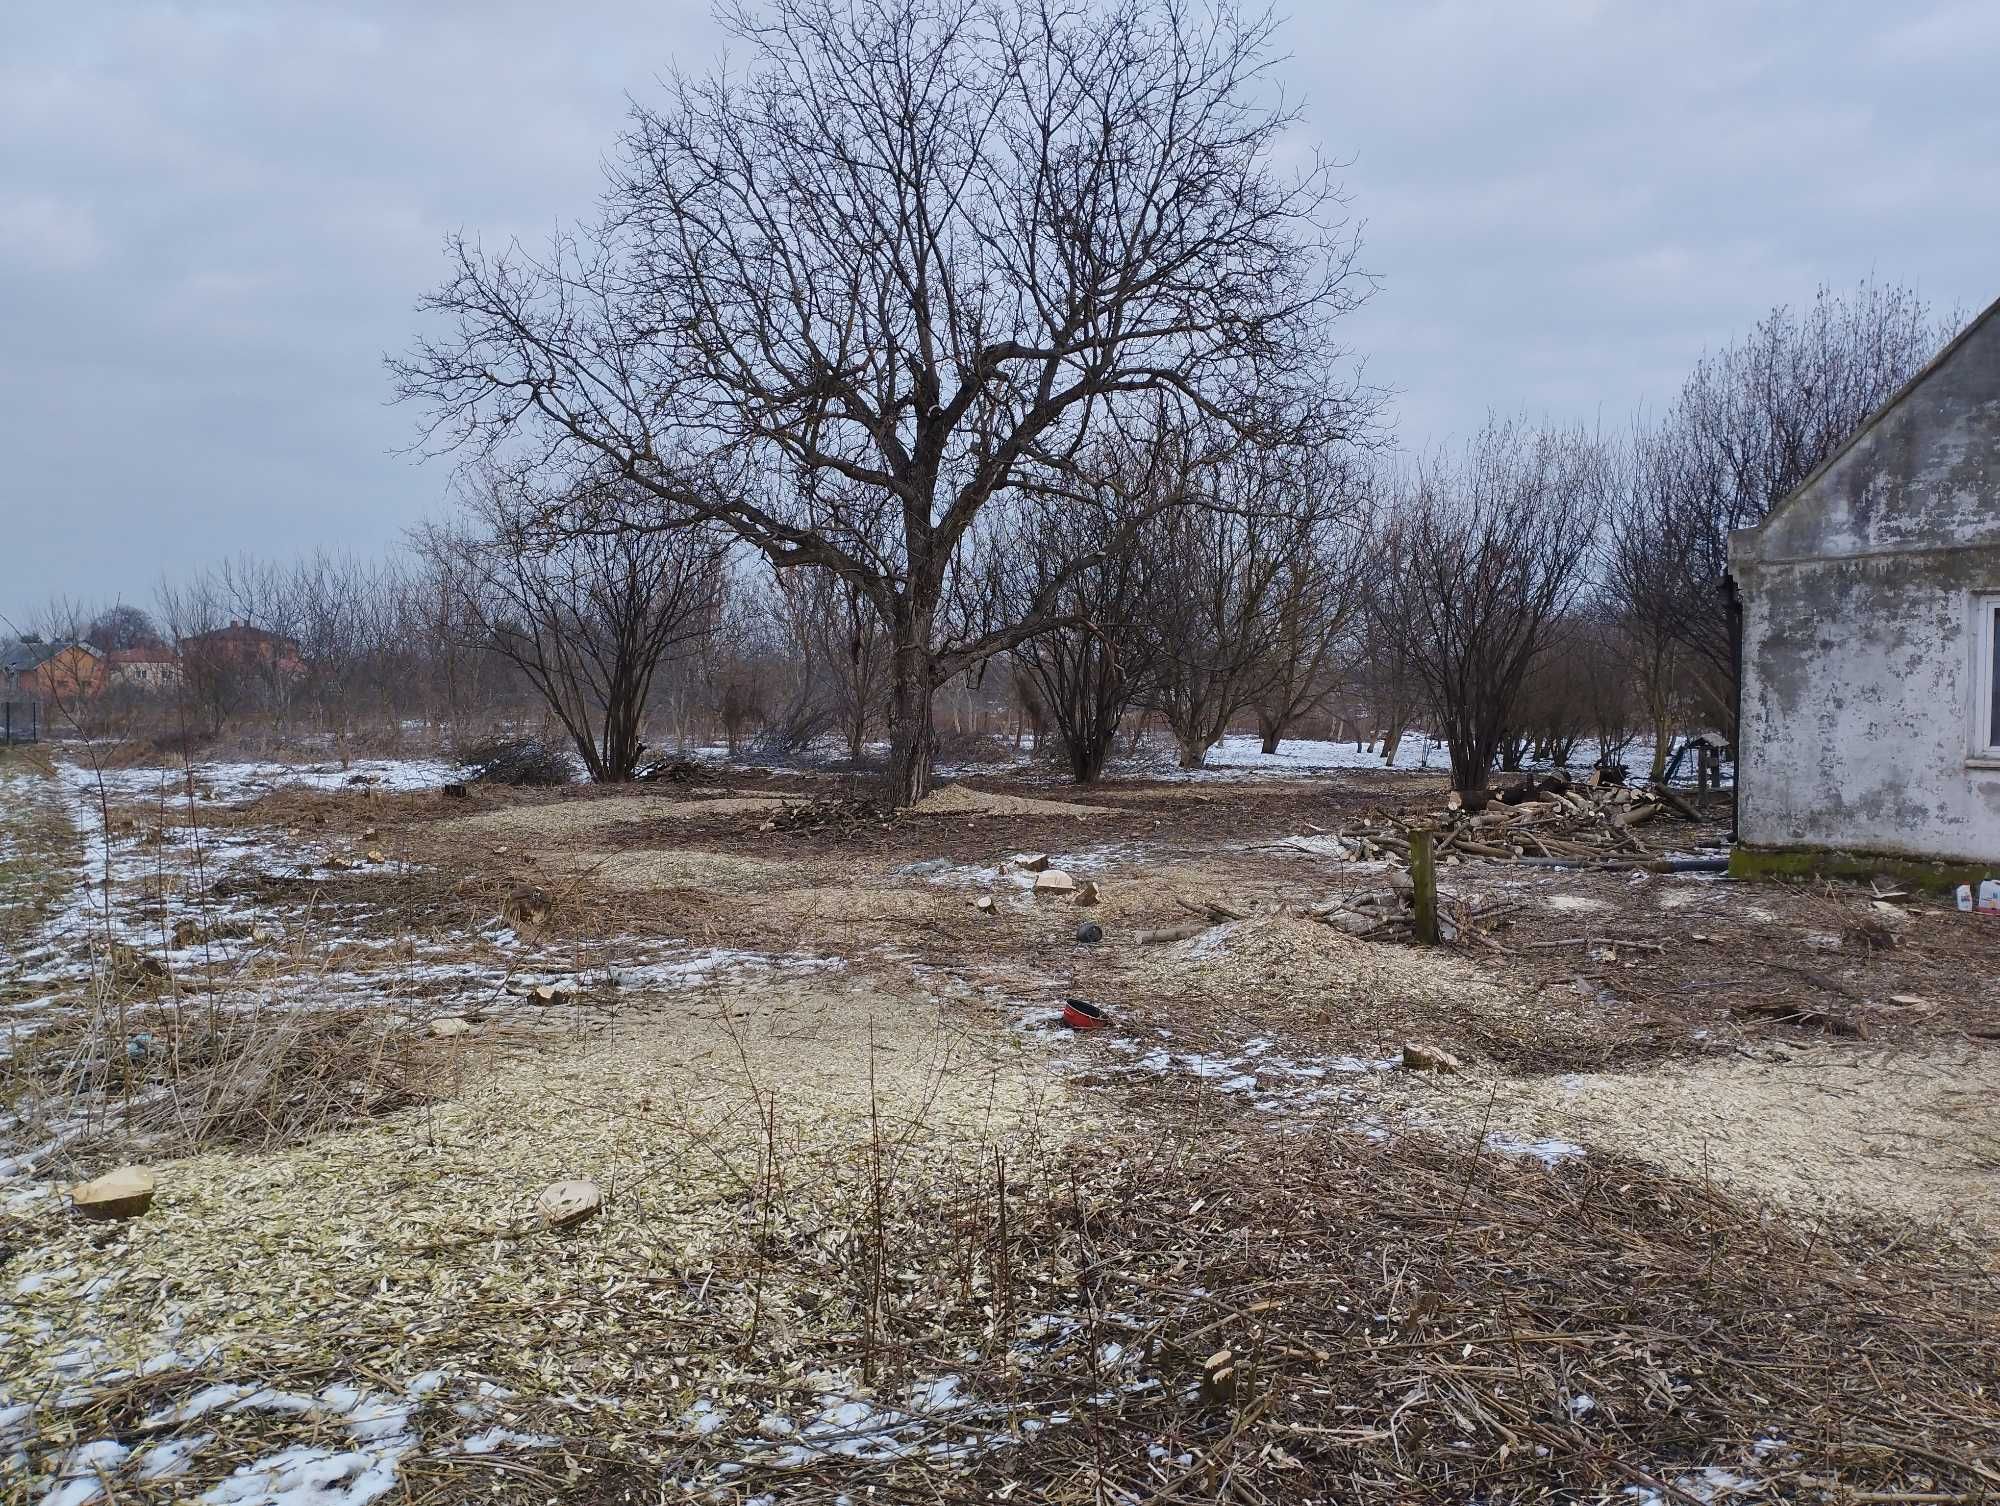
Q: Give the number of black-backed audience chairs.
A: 0